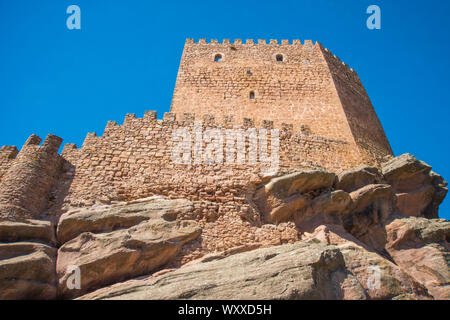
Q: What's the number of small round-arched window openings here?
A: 3